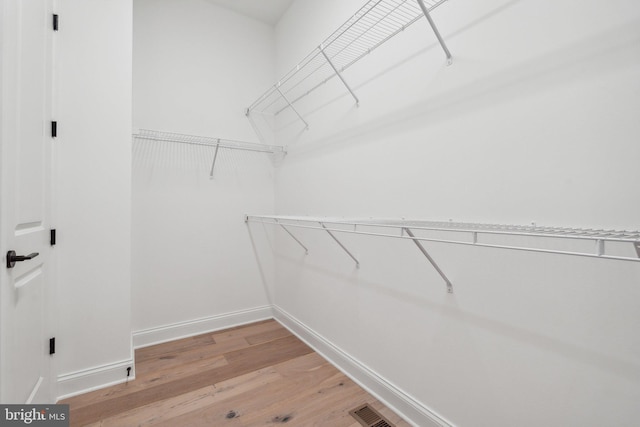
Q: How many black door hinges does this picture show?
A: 4